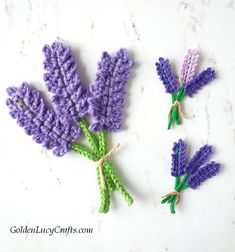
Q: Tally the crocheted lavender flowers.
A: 9